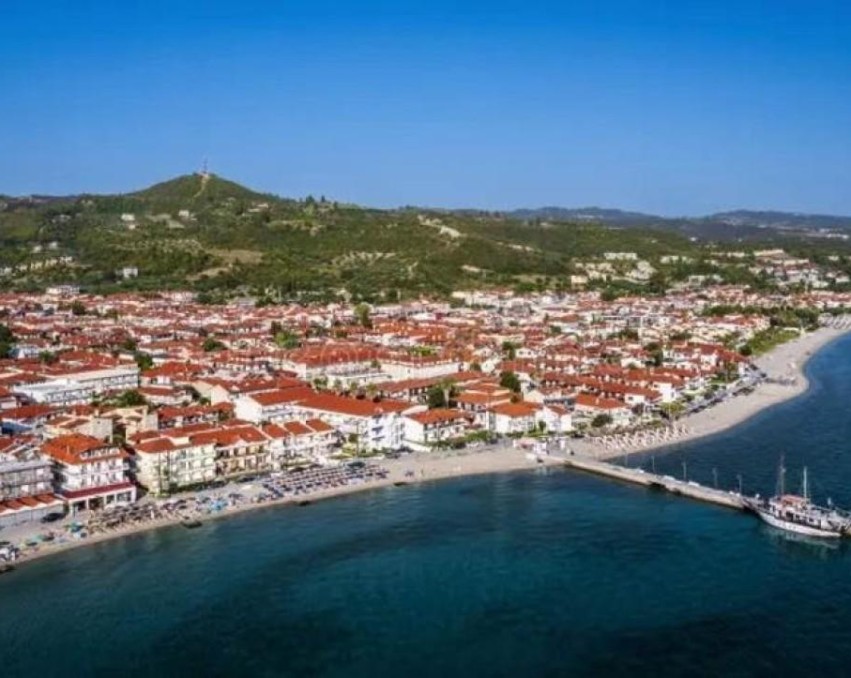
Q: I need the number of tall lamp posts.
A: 5